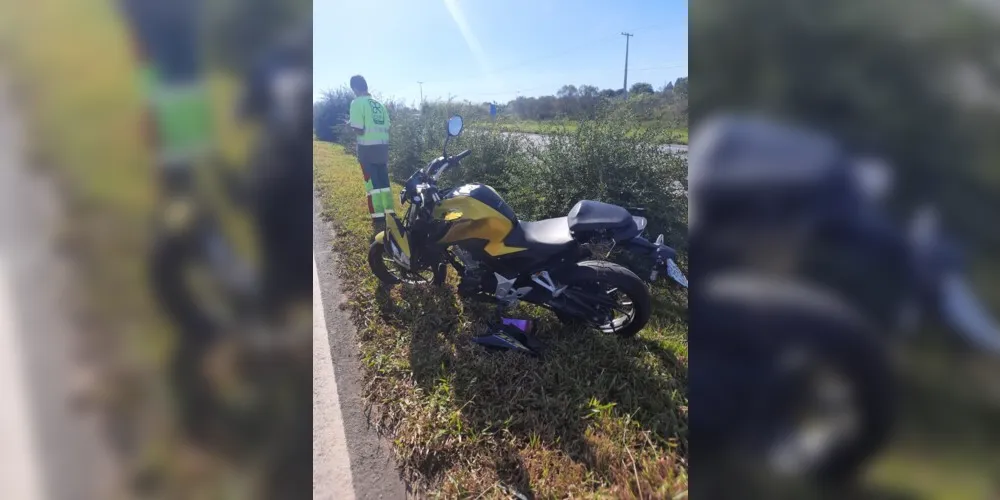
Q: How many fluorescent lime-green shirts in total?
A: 1